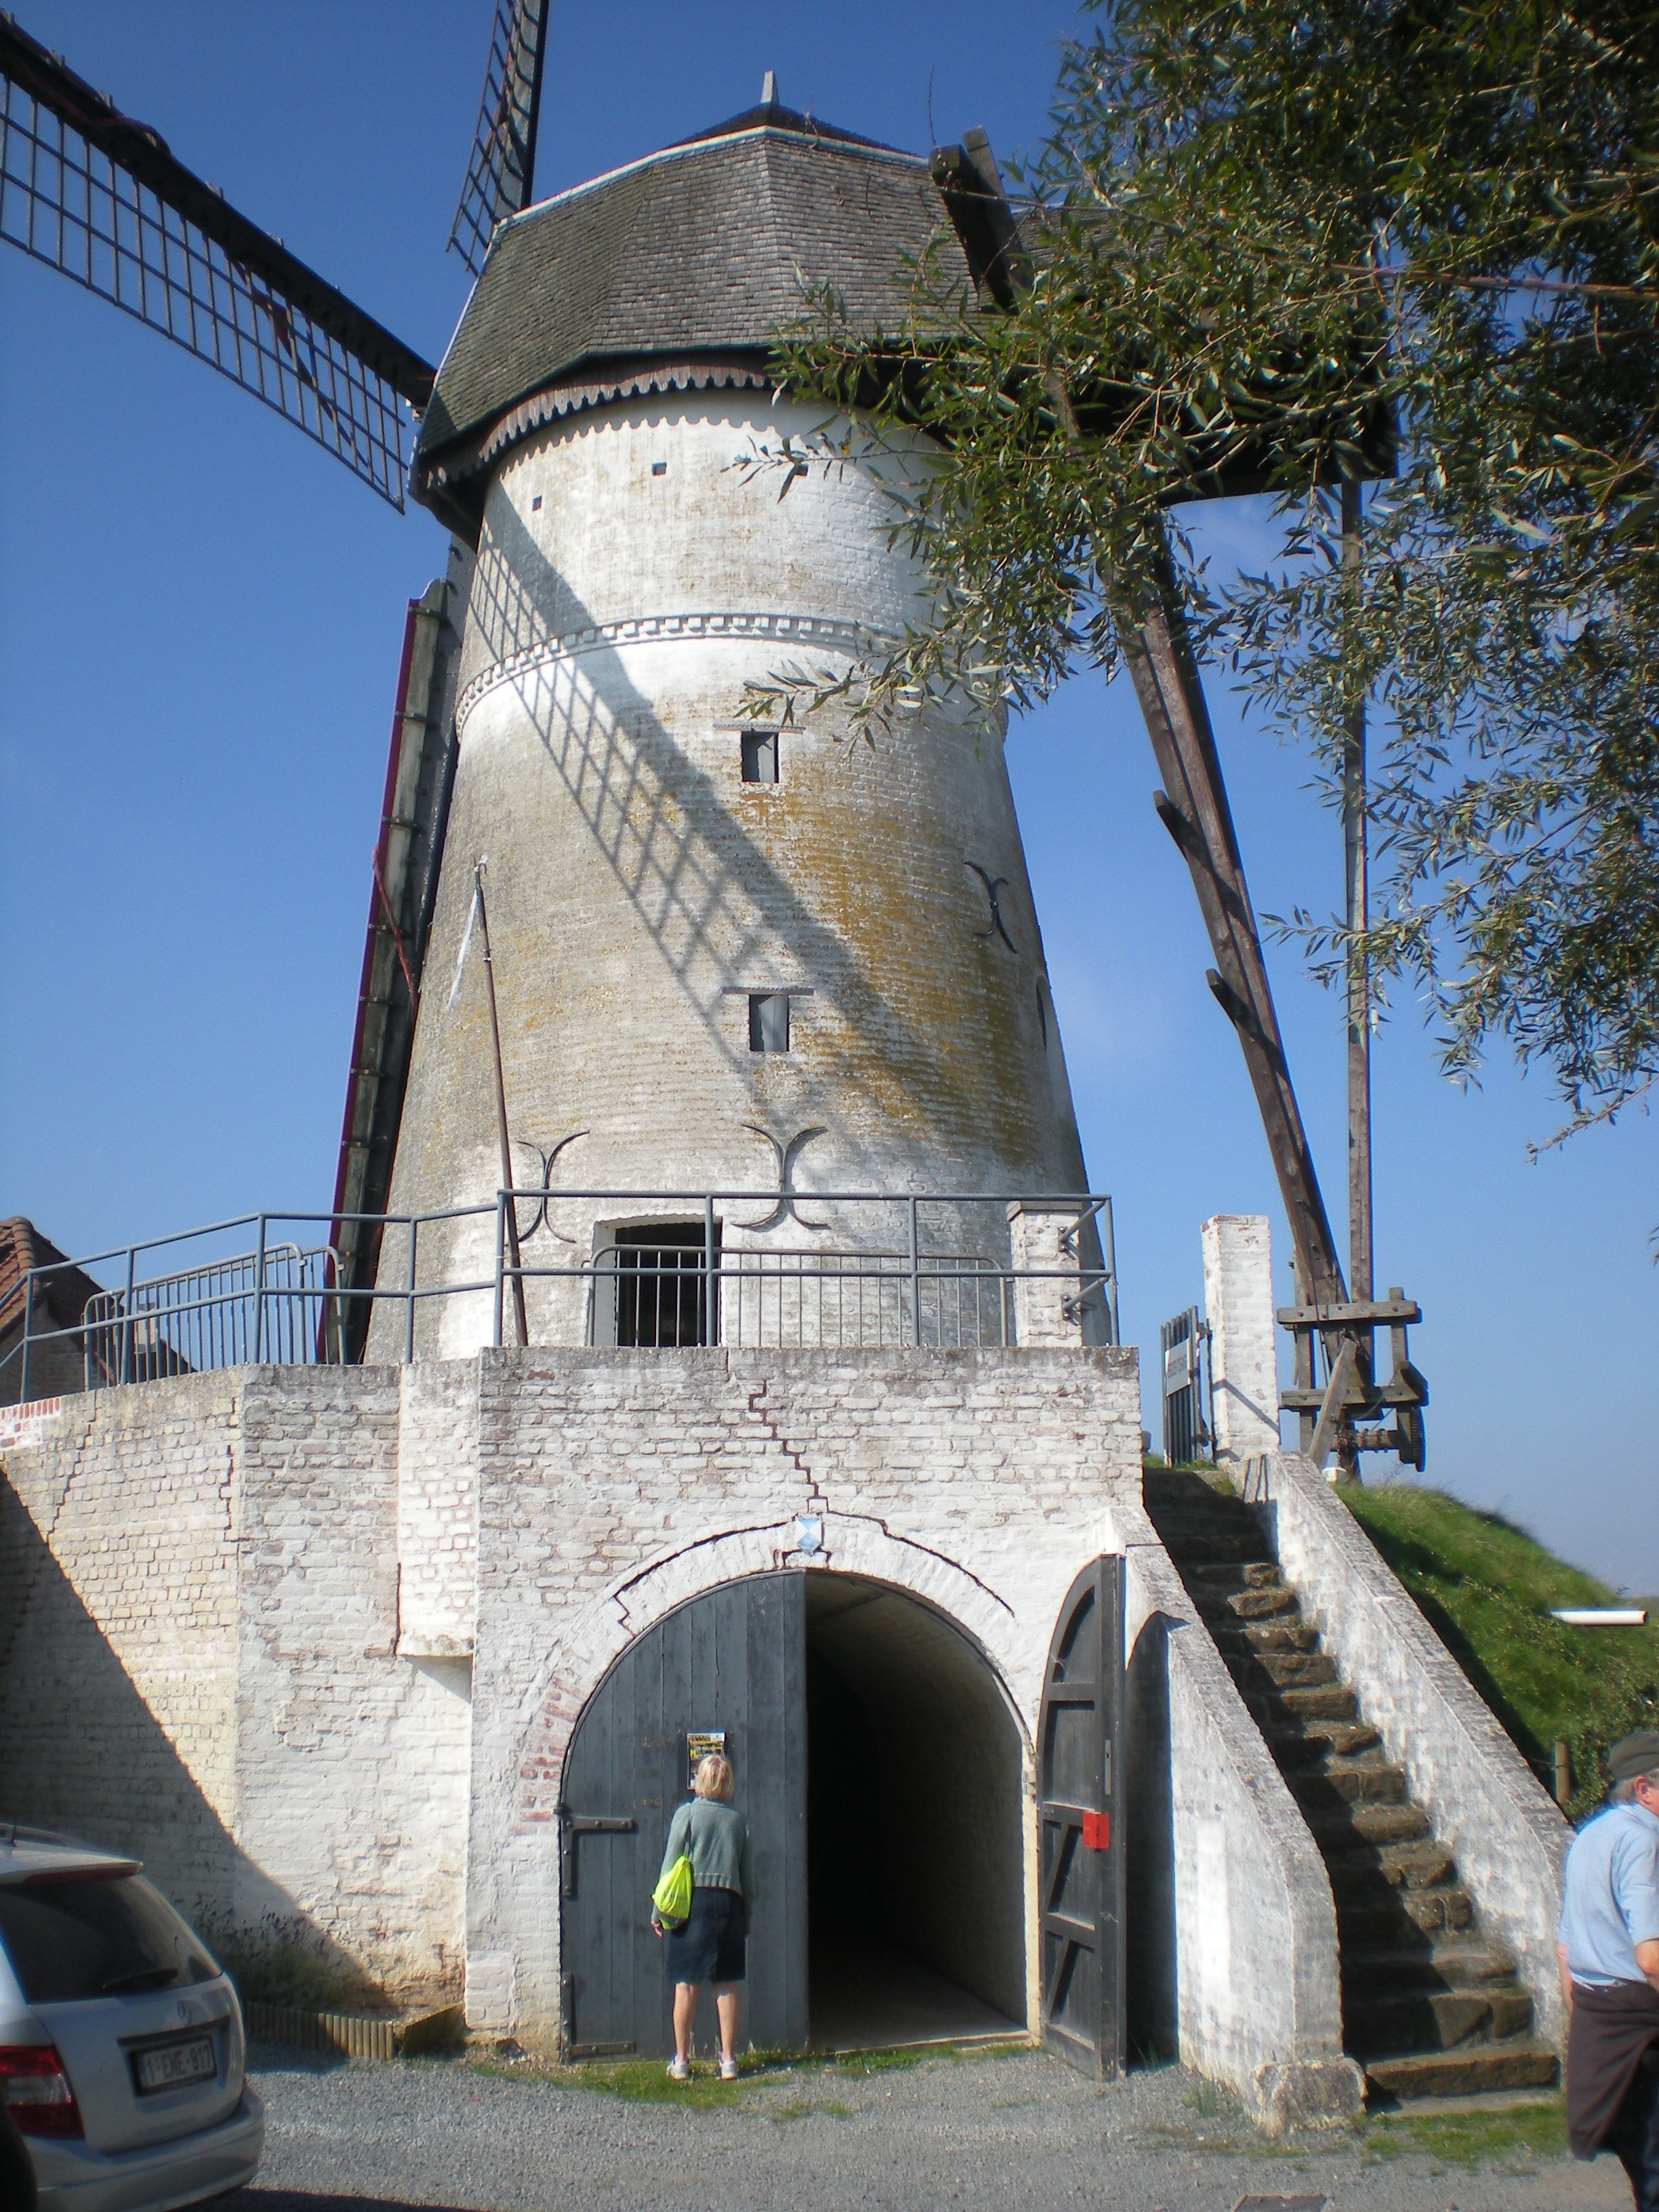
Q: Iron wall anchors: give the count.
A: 3